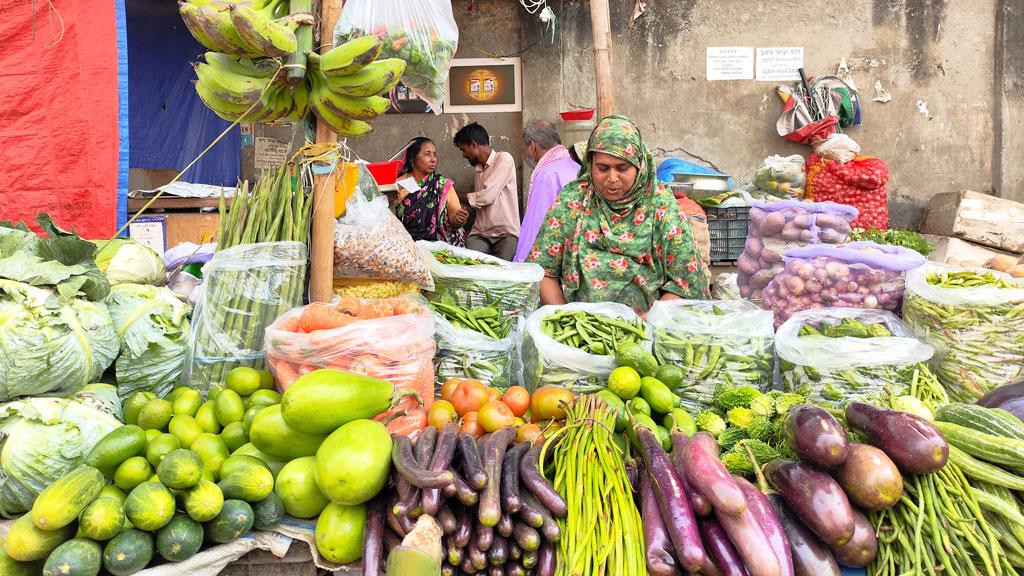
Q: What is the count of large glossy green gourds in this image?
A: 5